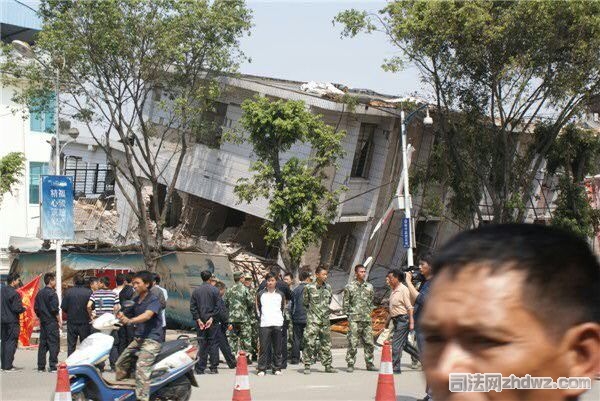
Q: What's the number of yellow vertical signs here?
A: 0